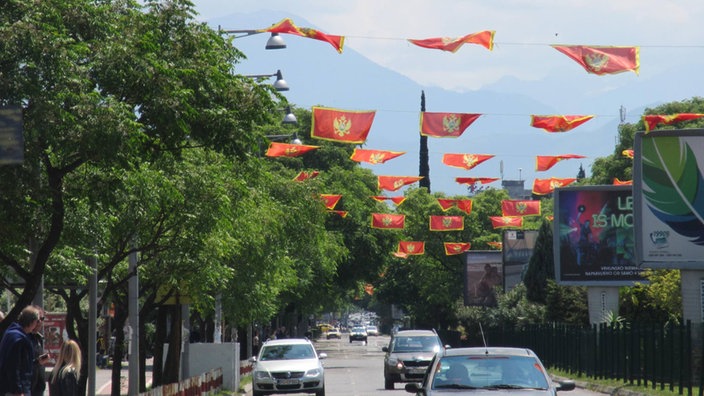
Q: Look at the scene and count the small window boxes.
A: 0